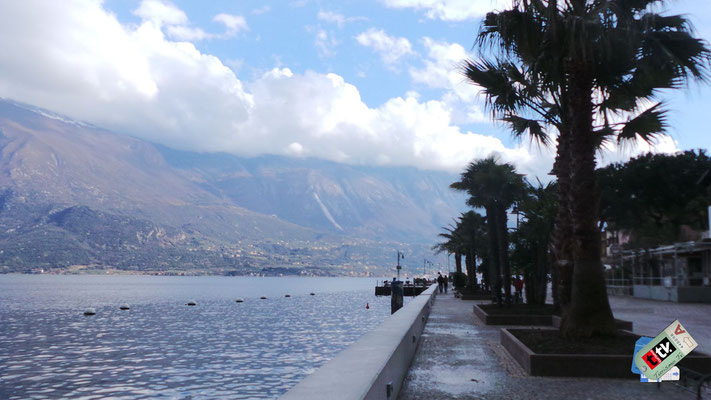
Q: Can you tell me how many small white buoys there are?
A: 7